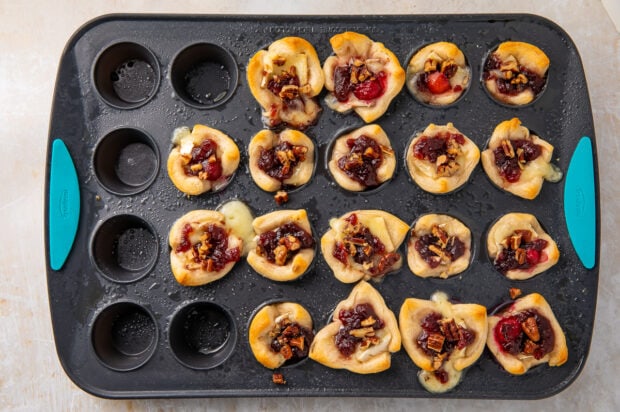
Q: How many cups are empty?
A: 6